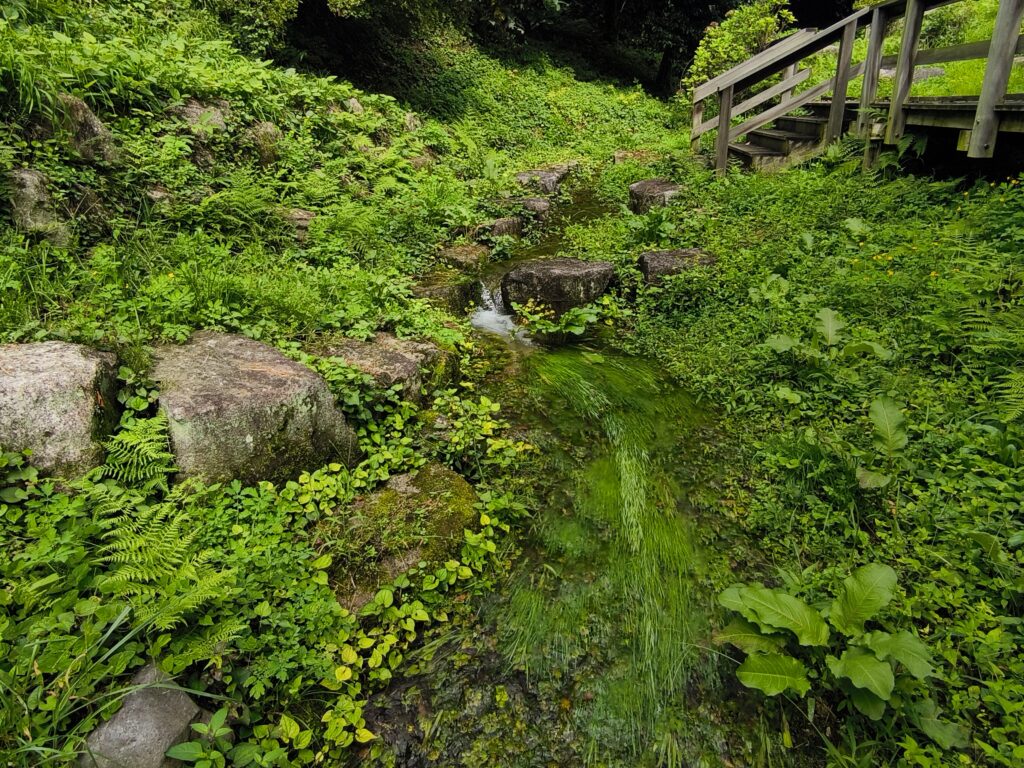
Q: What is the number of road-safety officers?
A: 0